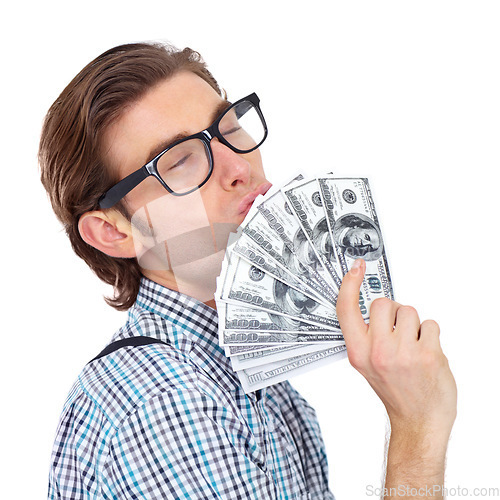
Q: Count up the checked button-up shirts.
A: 1